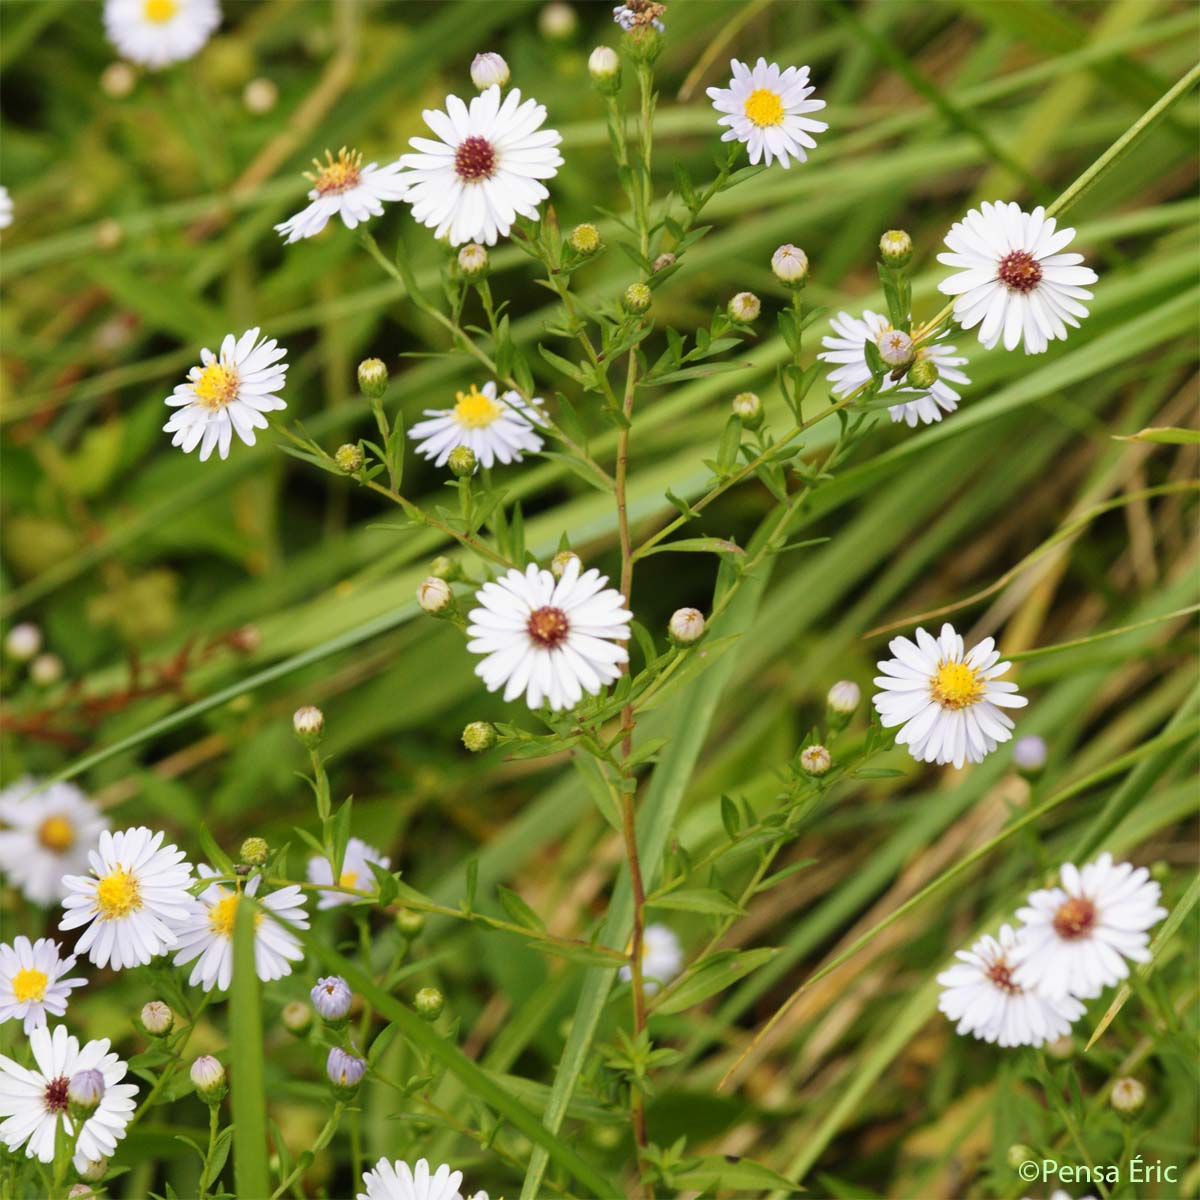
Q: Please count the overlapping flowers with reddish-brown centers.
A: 2